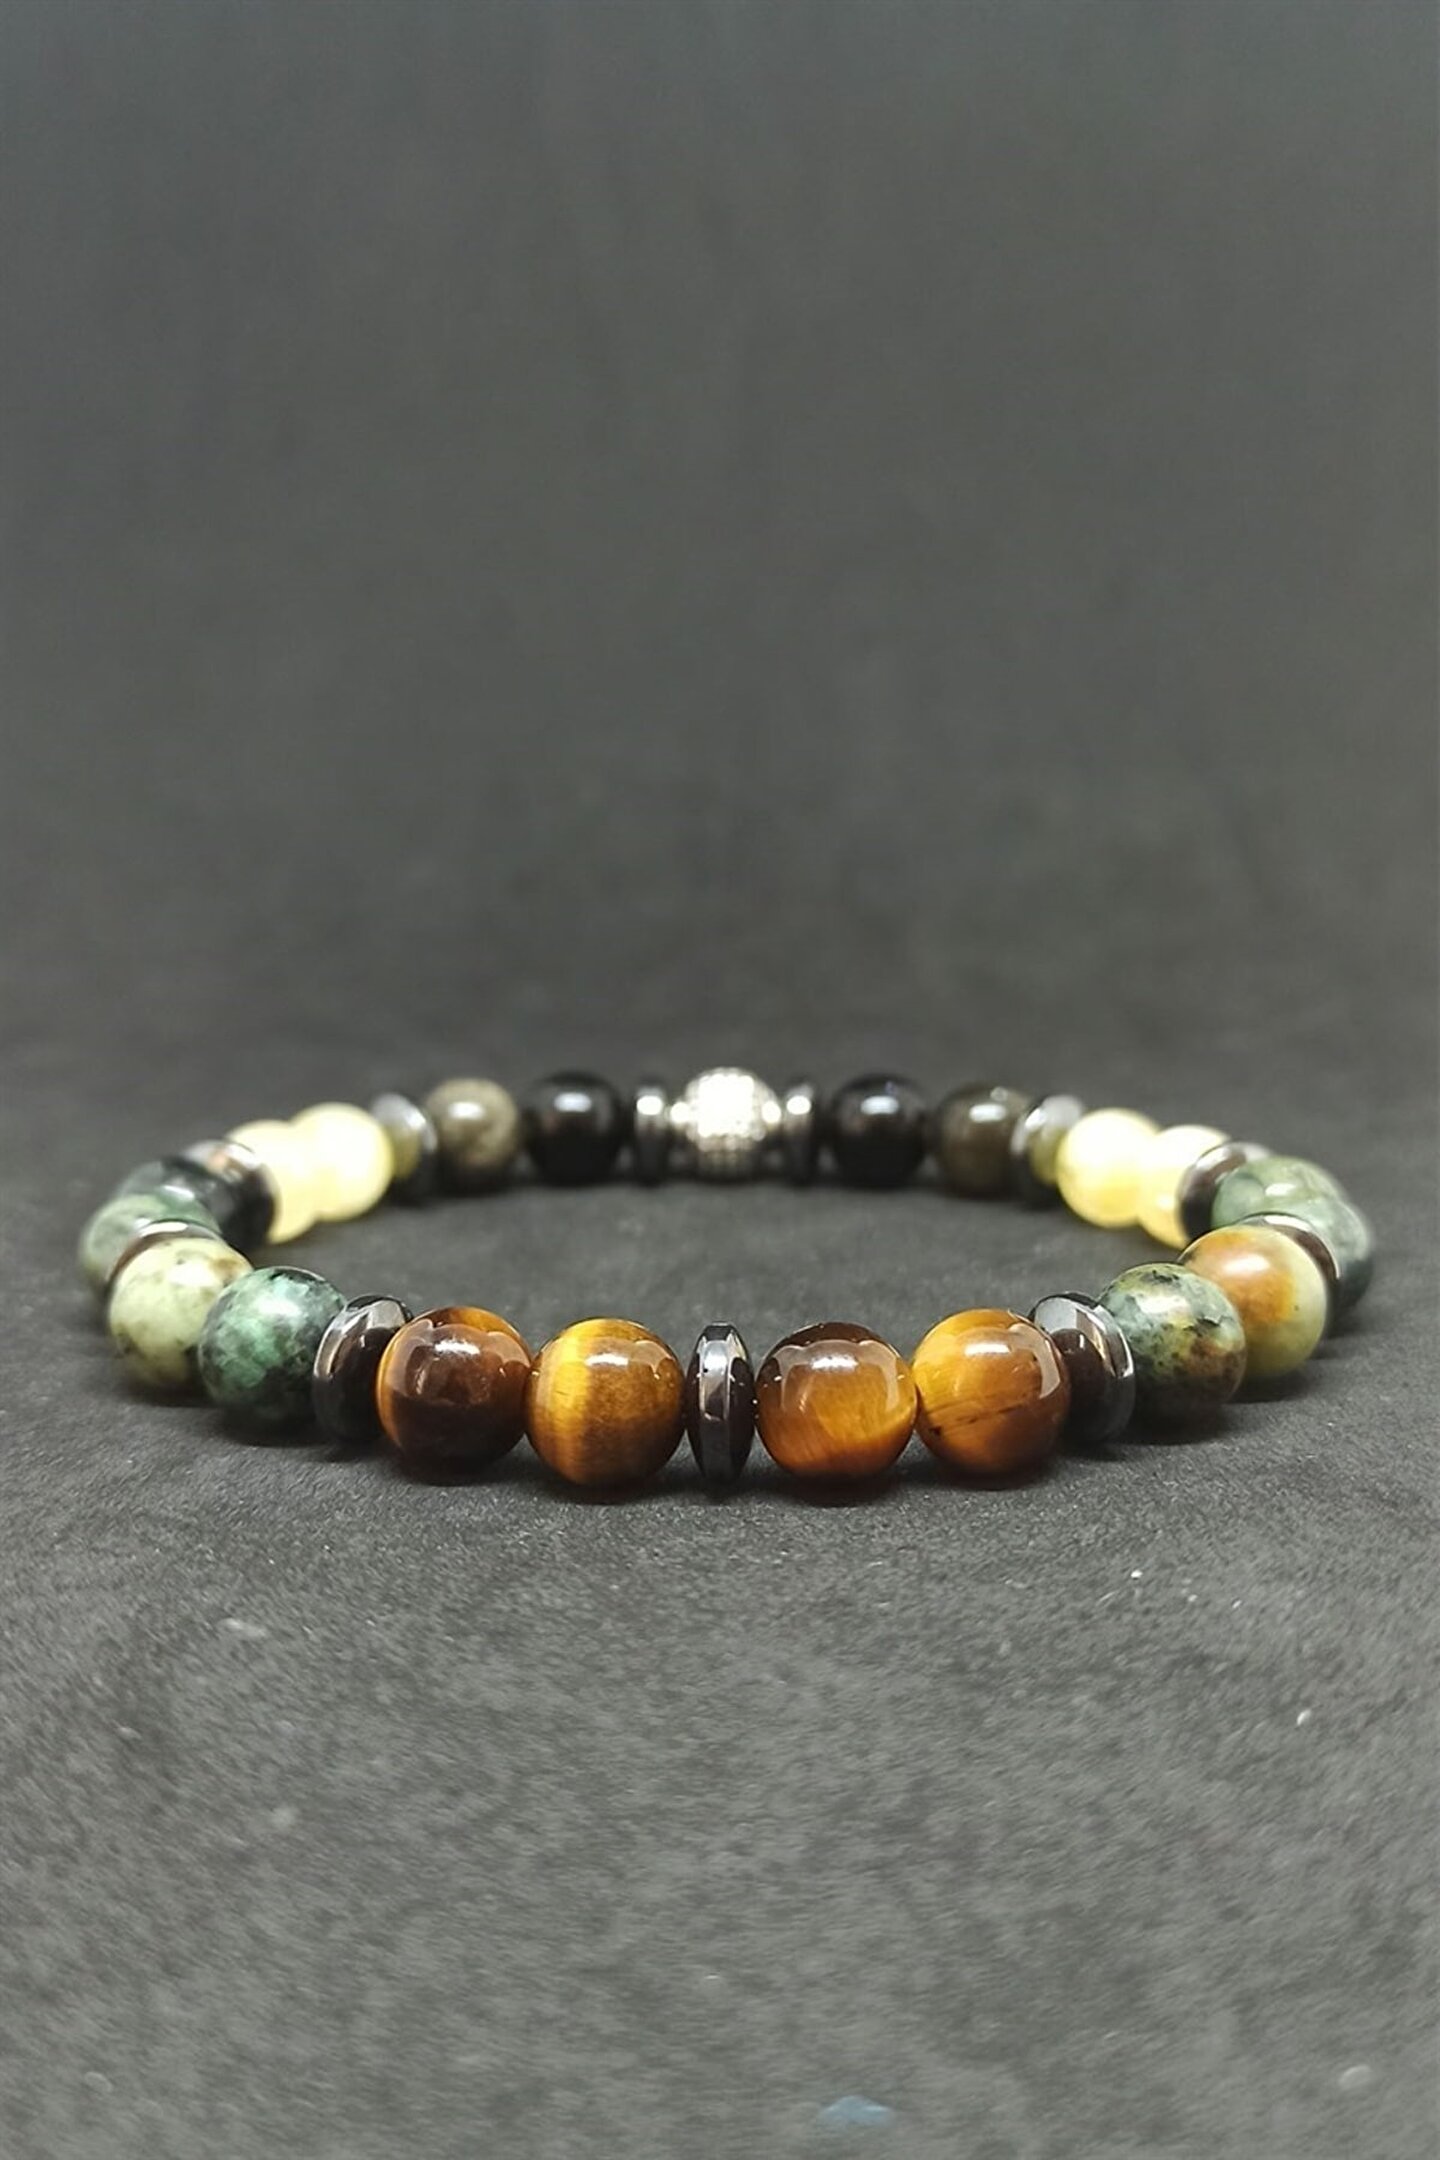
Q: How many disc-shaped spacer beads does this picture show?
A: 11